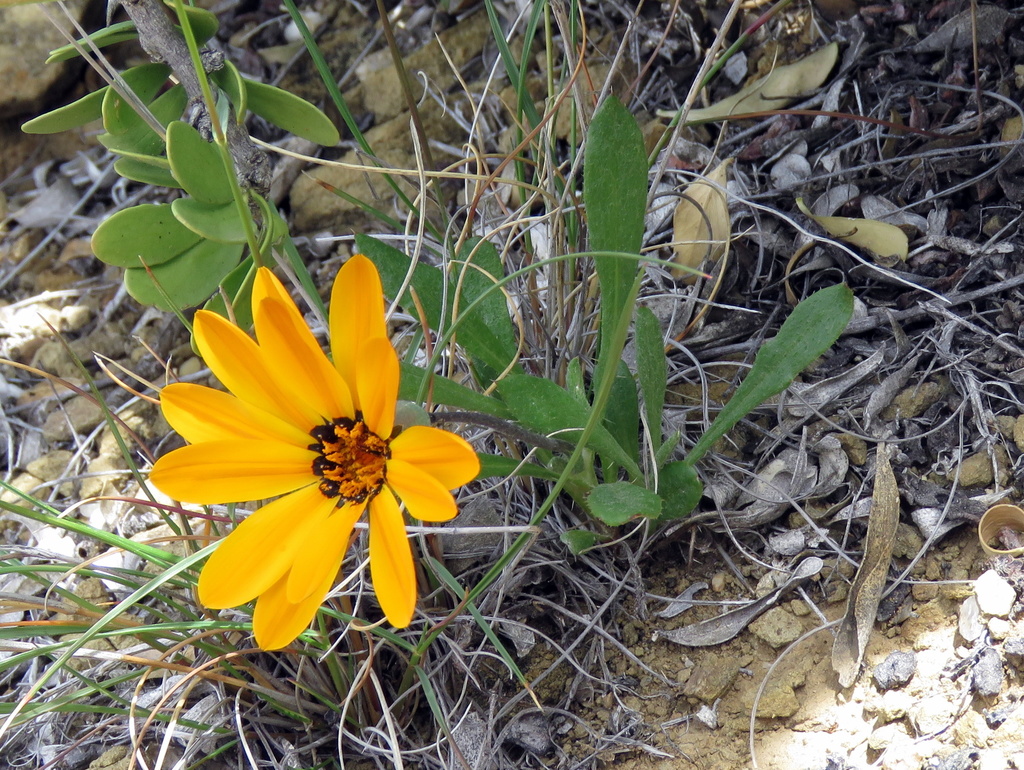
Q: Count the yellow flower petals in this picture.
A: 13